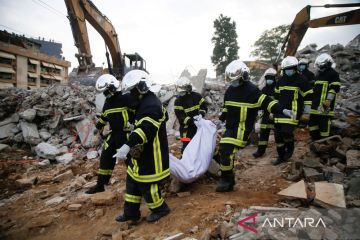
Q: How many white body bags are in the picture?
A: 1